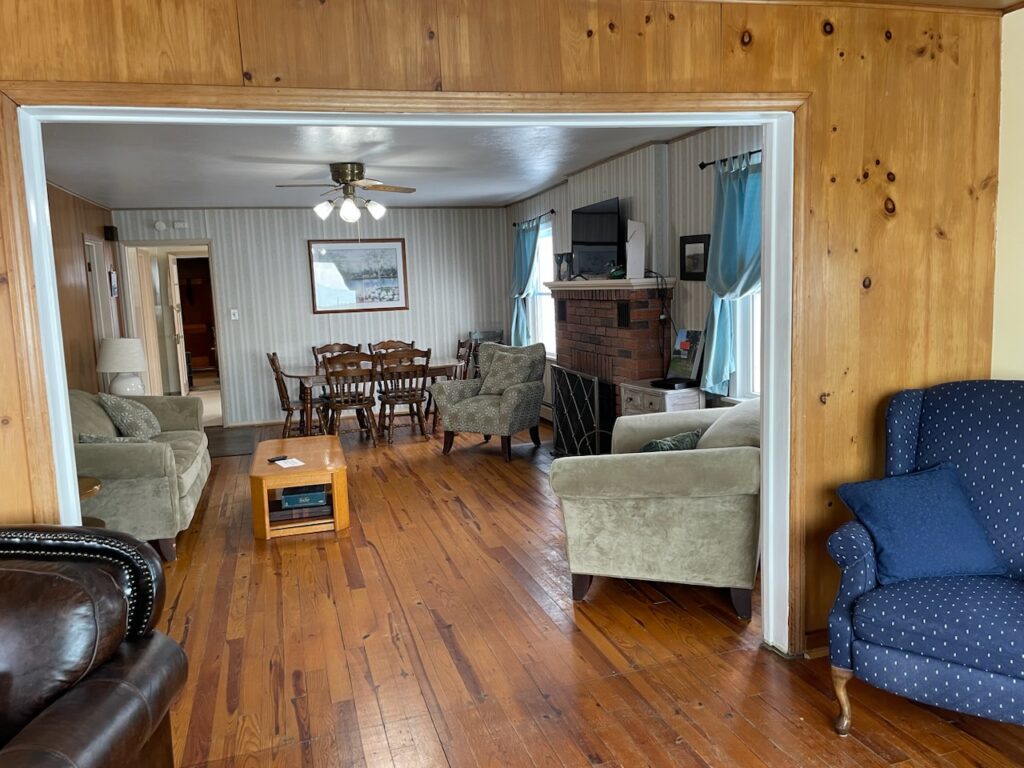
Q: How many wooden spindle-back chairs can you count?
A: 6